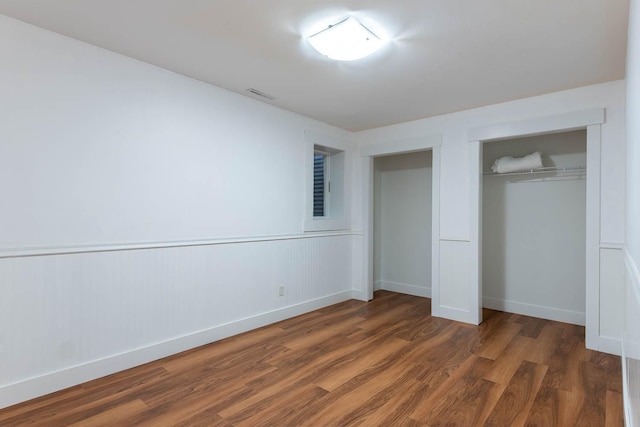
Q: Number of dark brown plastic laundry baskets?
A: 0